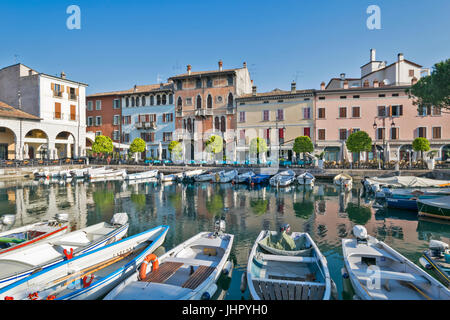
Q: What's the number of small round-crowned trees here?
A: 8